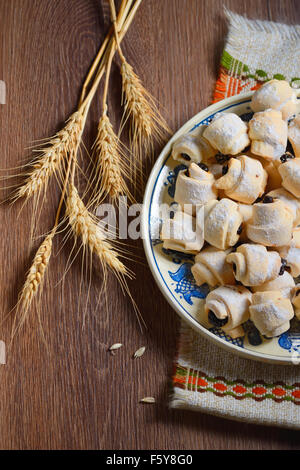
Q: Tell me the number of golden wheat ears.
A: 5